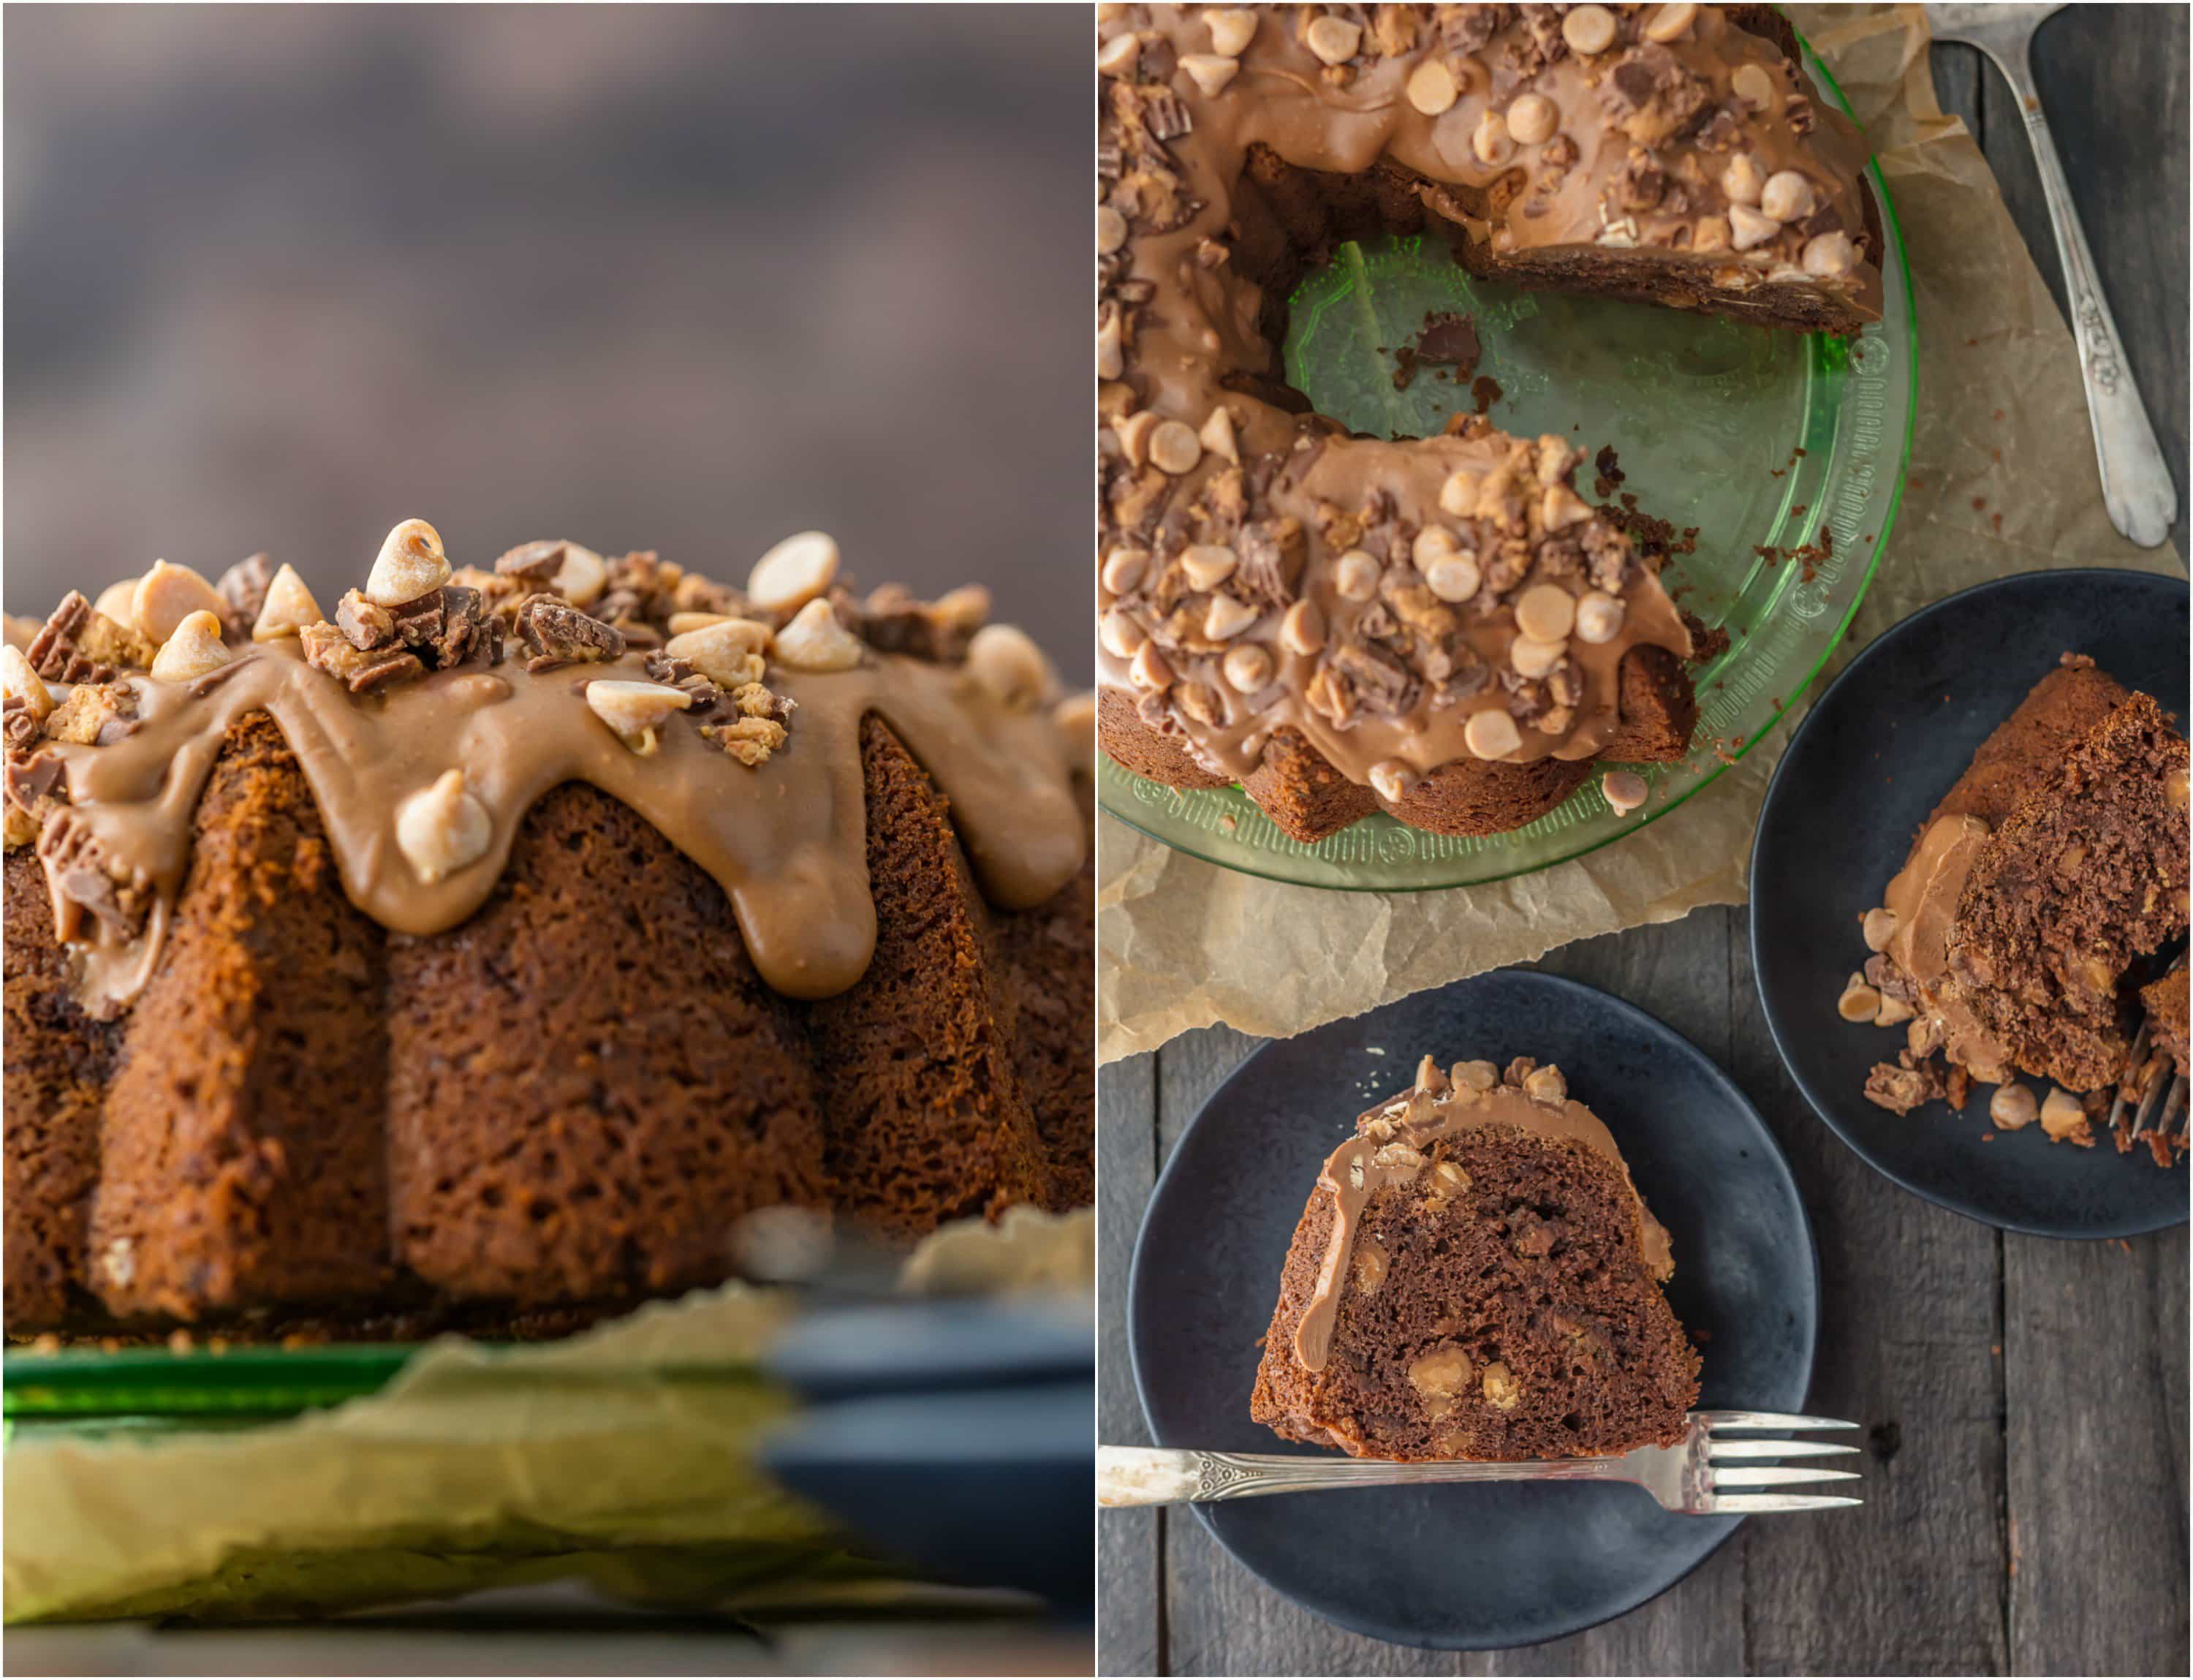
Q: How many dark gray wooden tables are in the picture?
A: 1